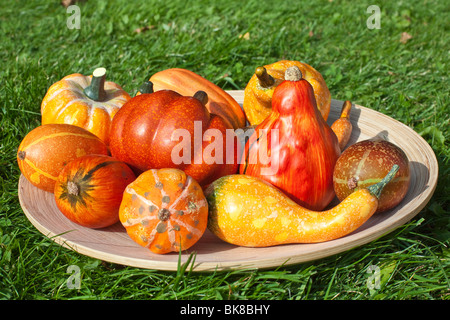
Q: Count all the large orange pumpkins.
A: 1